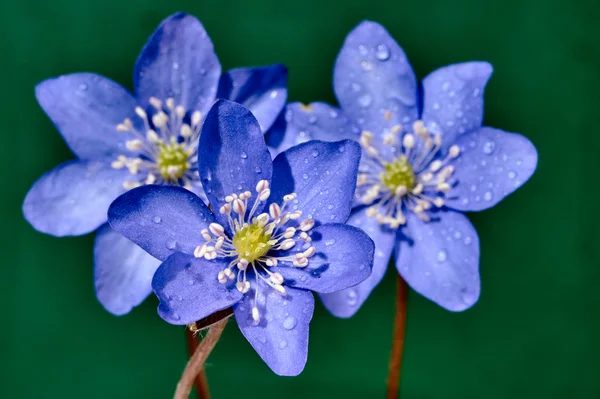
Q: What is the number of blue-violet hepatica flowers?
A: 3